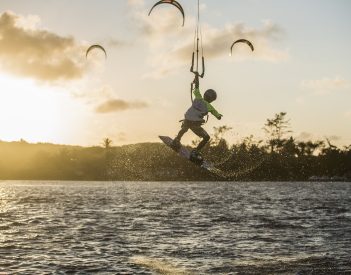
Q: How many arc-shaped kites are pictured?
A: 3